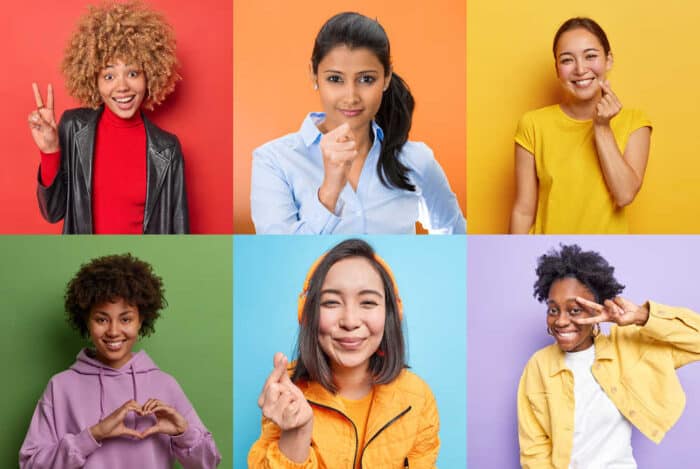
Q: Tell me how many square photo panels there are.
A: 6